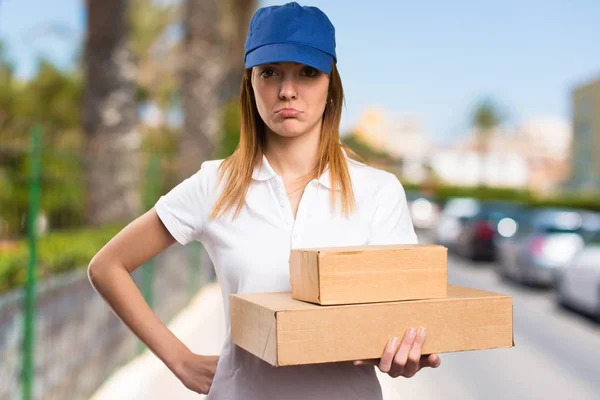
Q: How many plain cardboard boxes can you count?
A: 2